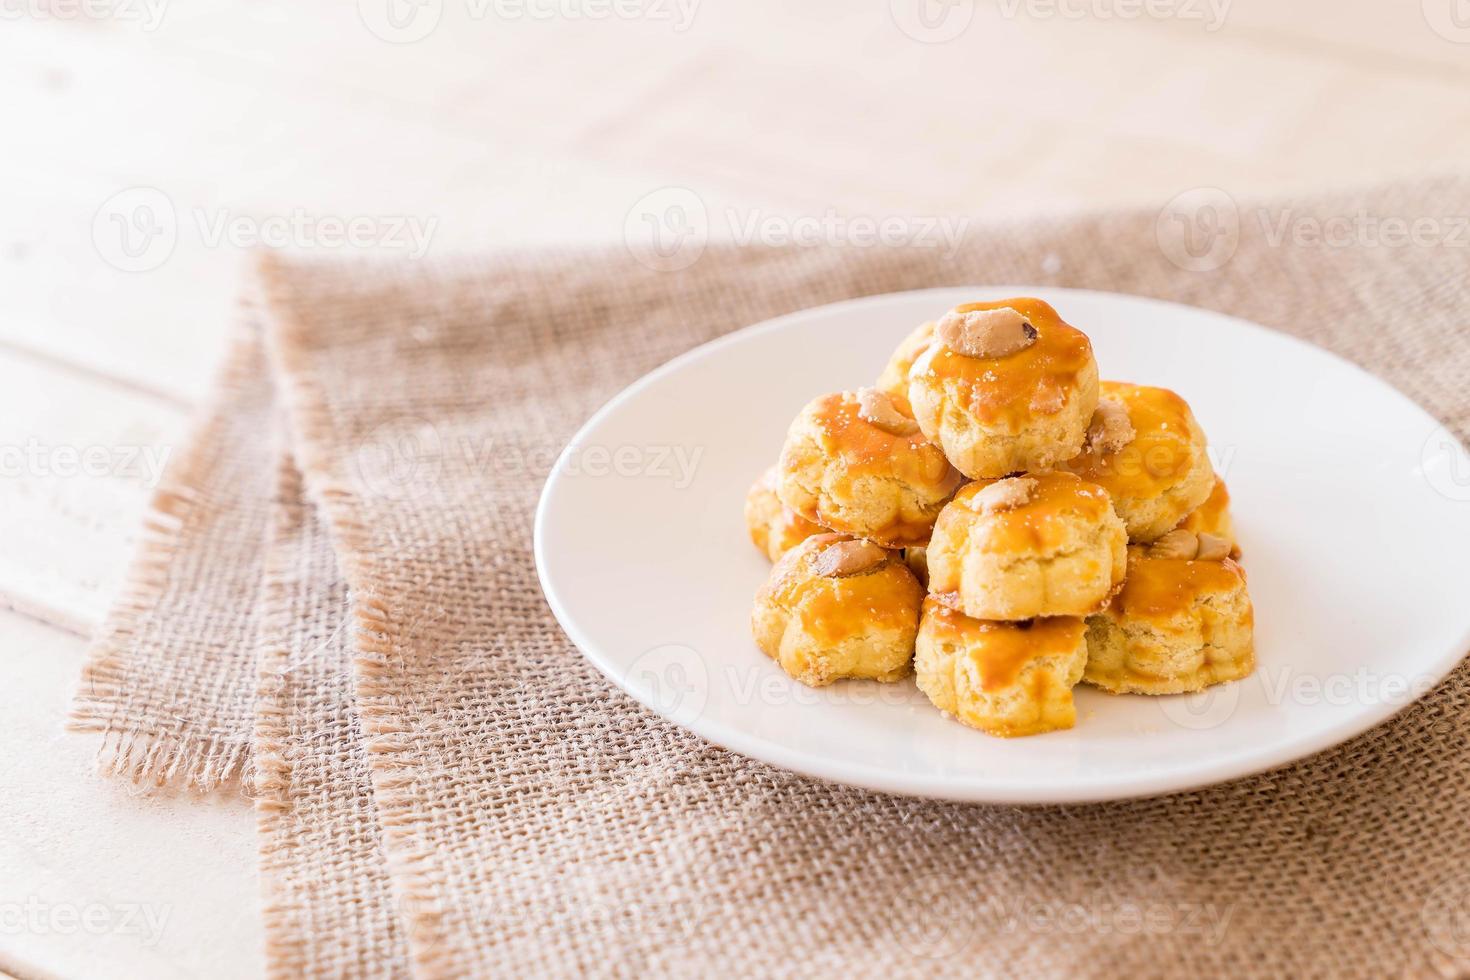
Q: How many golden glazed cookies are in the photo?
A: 10